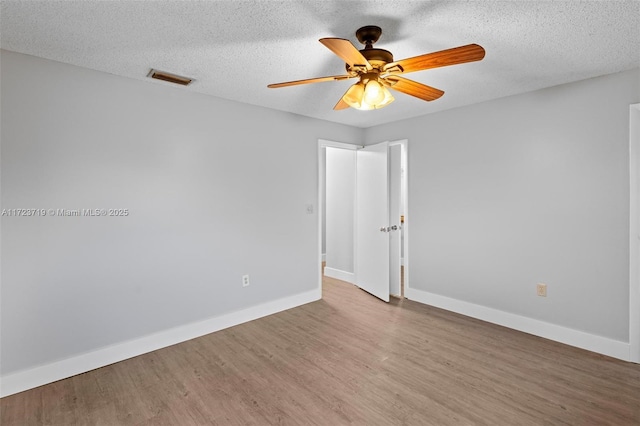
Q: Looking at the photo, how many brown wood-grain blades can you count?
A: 5